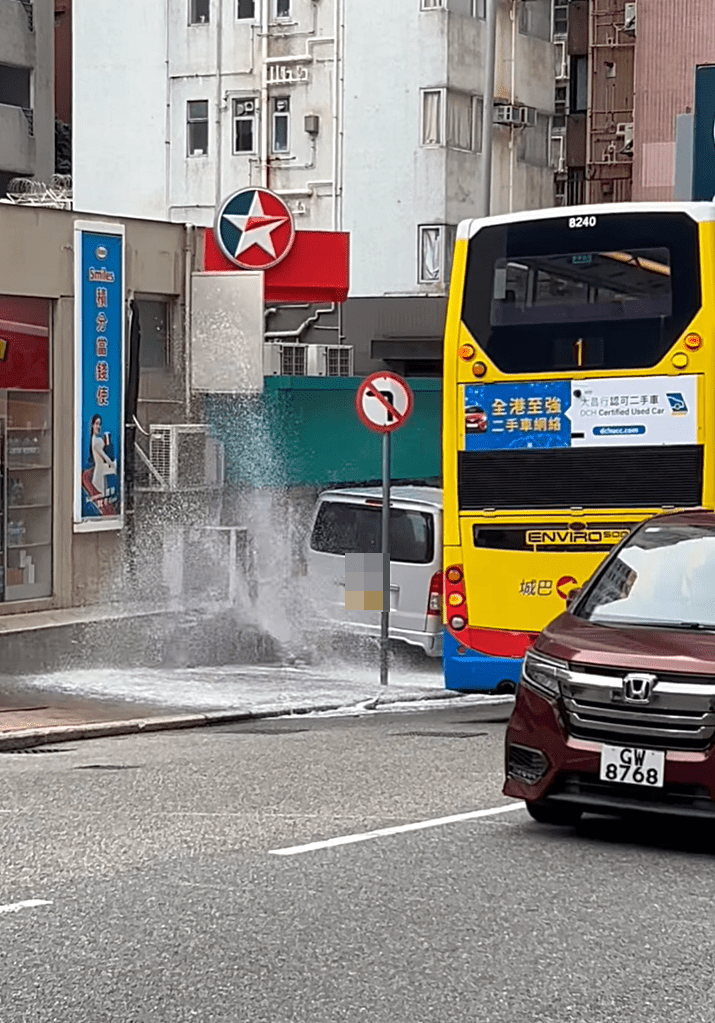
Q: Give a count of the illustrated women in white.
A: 1